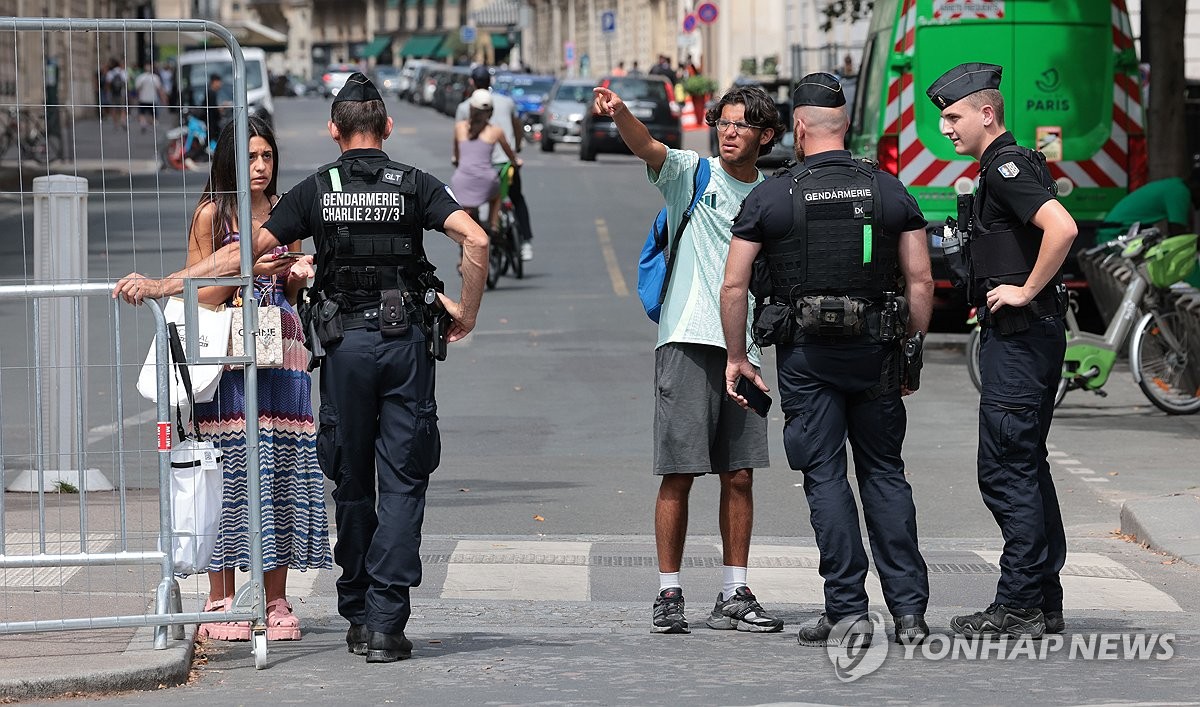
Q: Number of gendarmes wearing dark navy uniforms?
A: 3